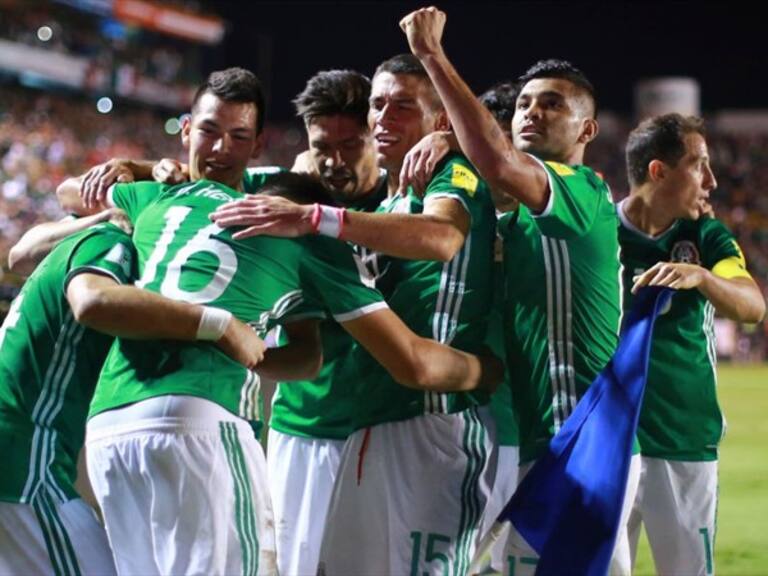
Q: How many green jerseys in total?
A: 8